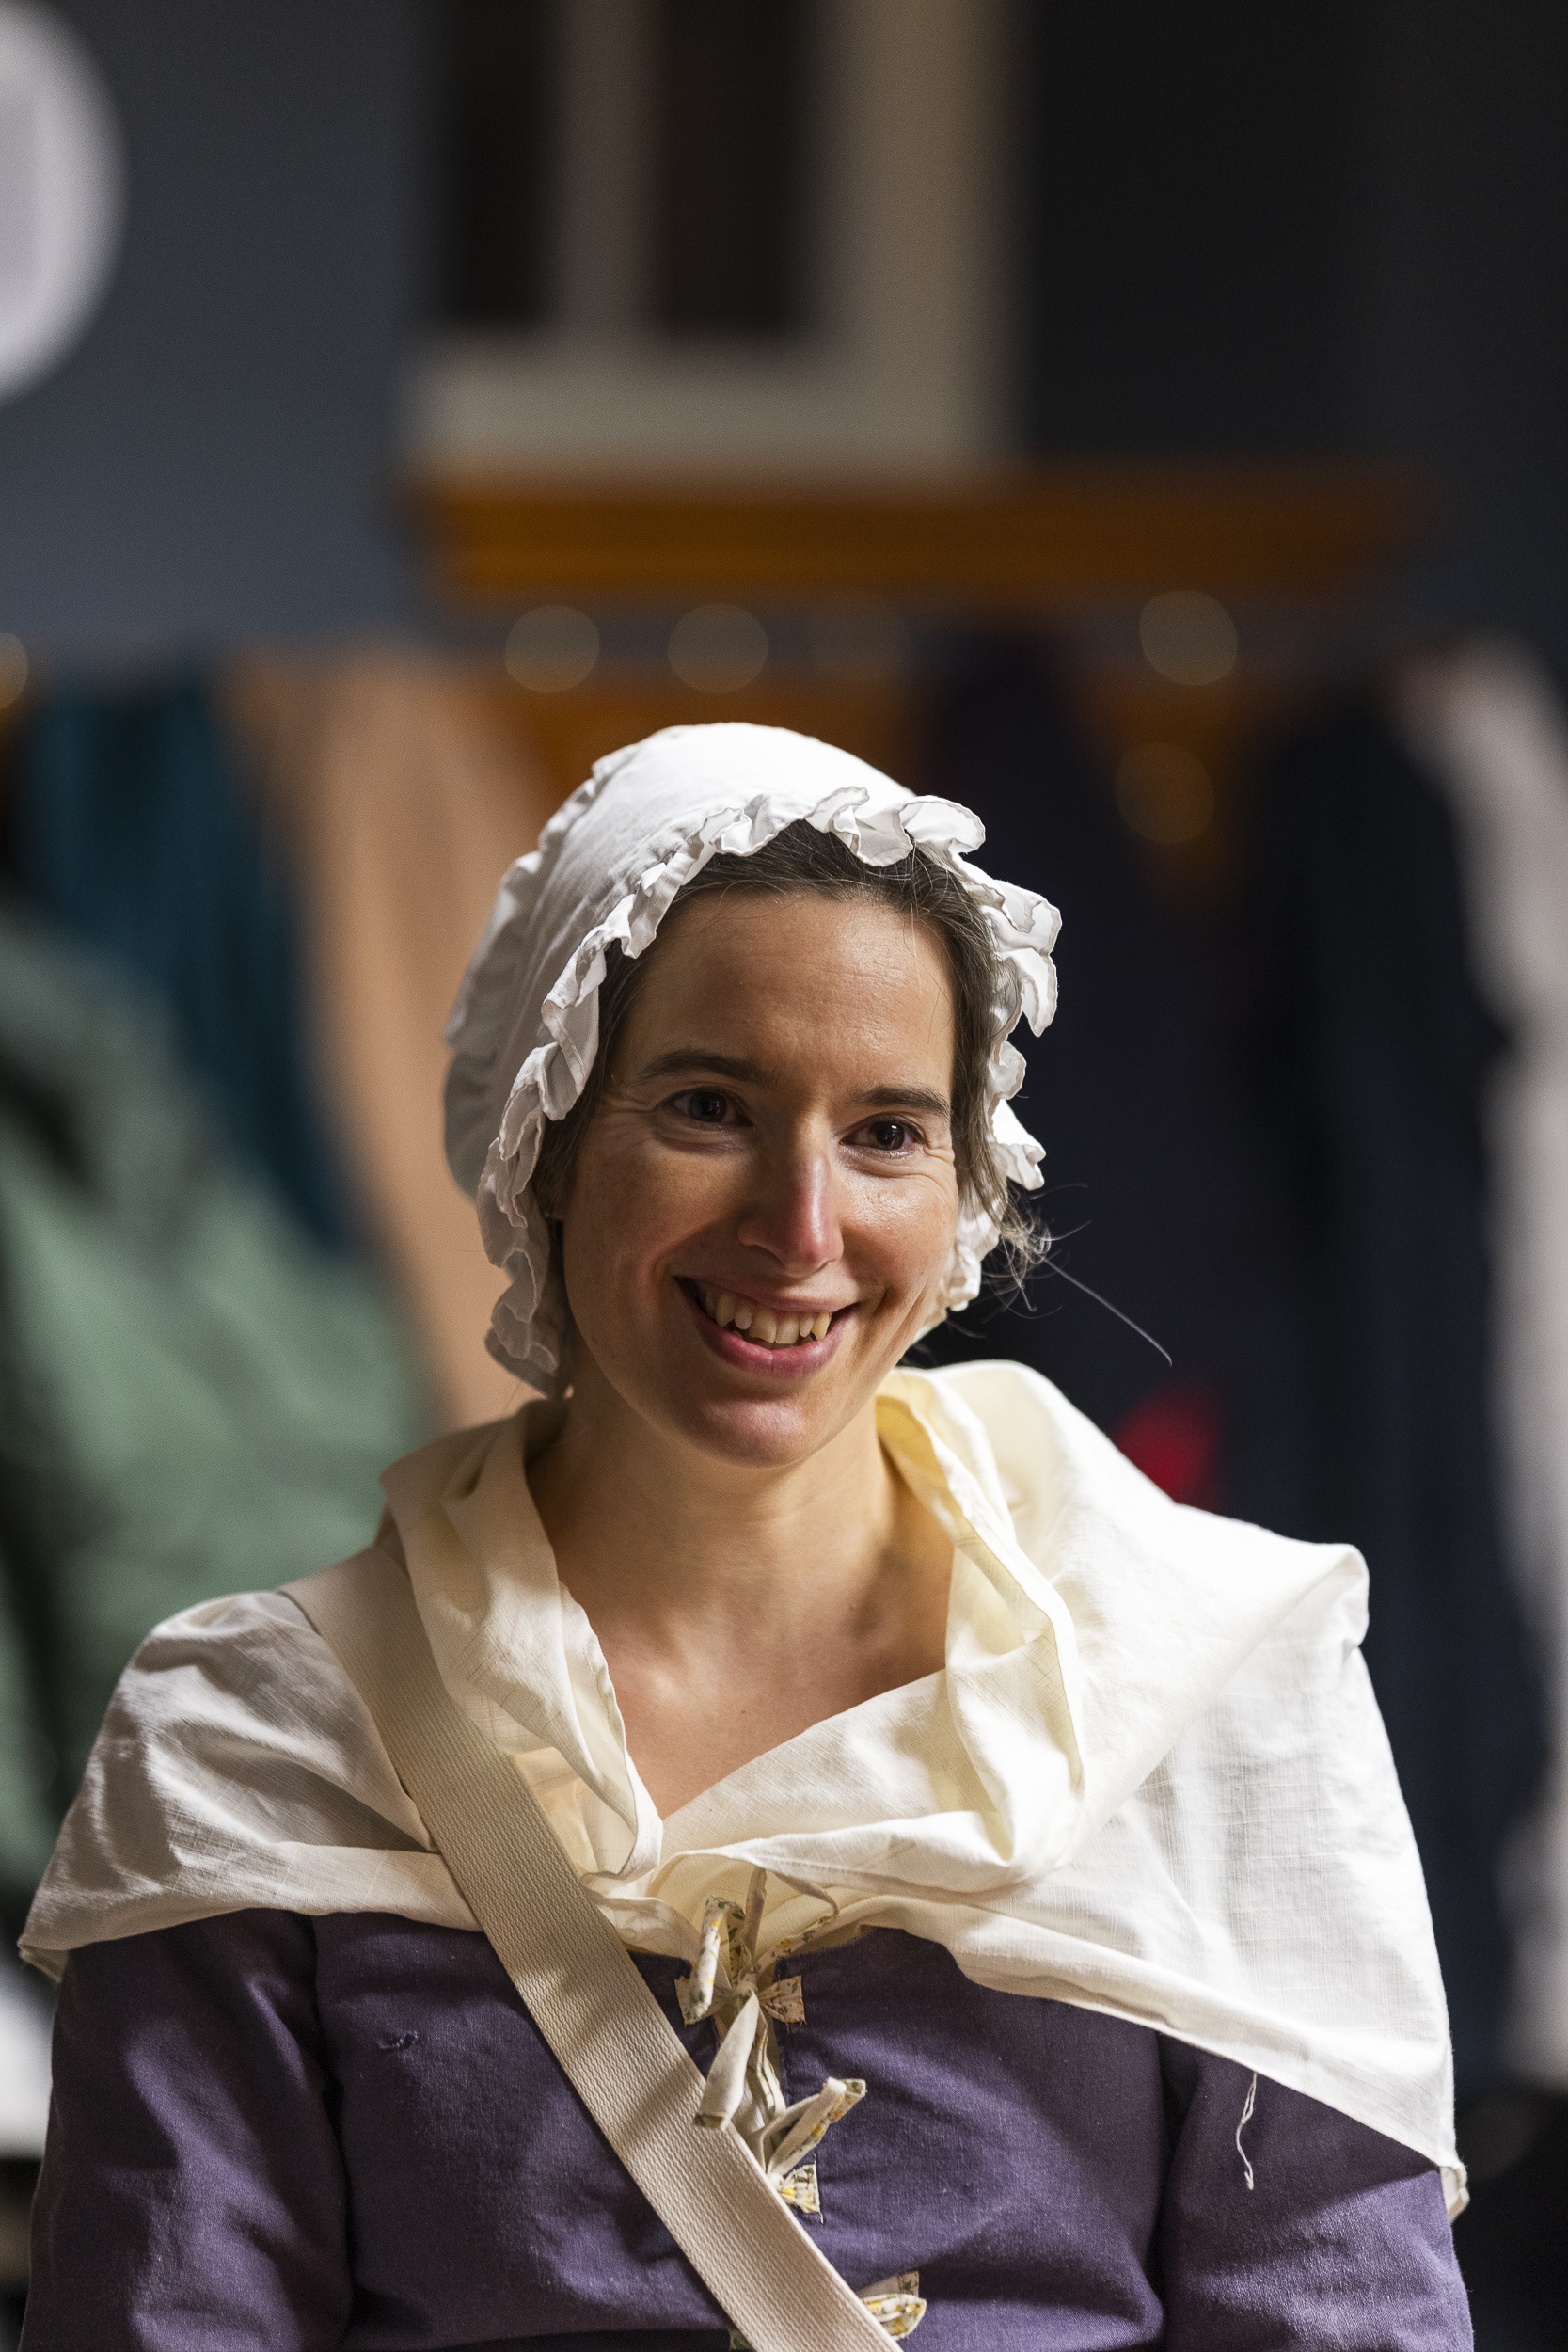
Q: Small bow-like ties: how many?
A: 3